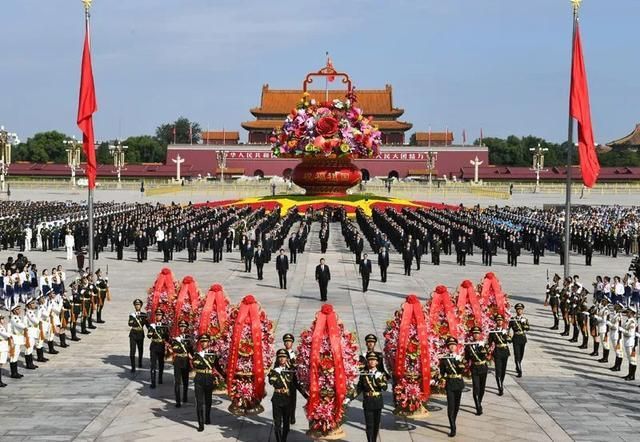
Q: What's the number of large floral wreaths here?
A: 9